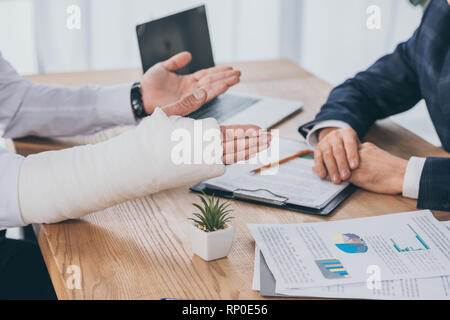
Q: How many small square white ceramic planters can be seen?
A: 1